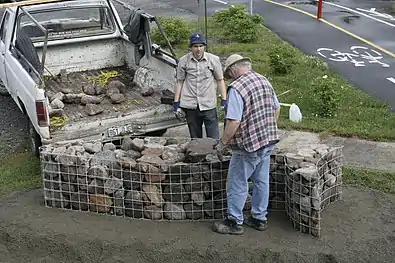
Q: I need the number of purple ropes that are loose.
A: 0